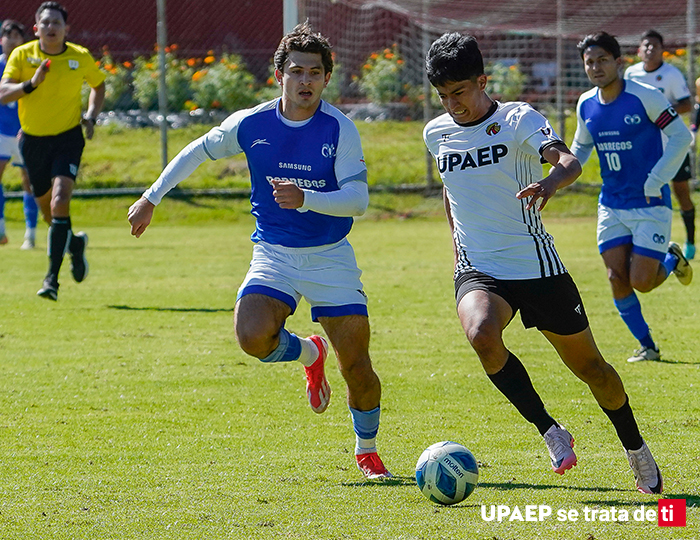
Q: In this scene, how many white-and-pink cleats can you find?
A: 2